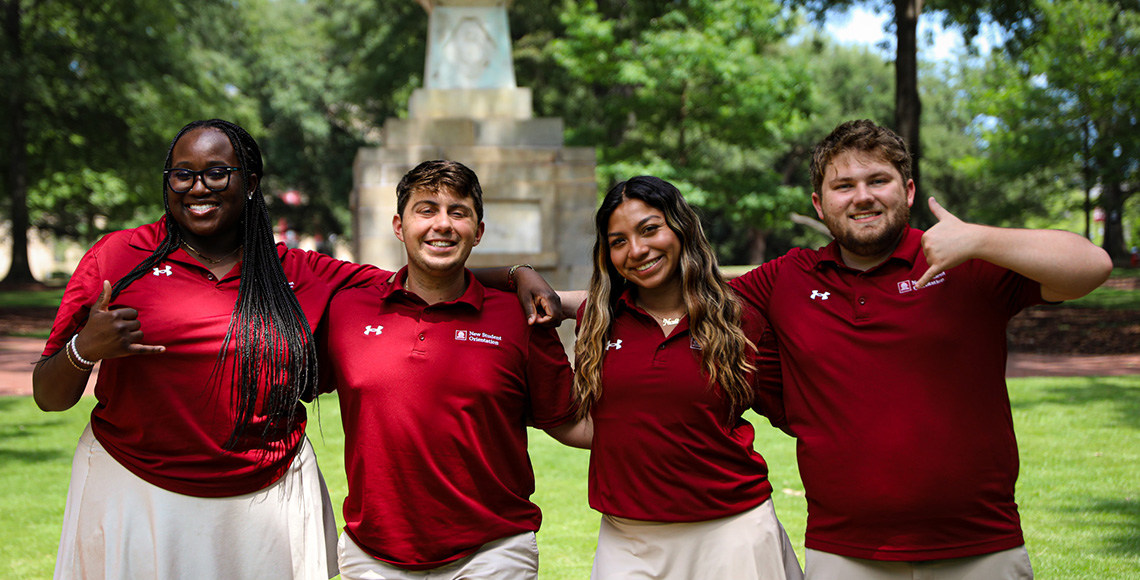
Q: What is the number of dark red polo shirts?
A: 4